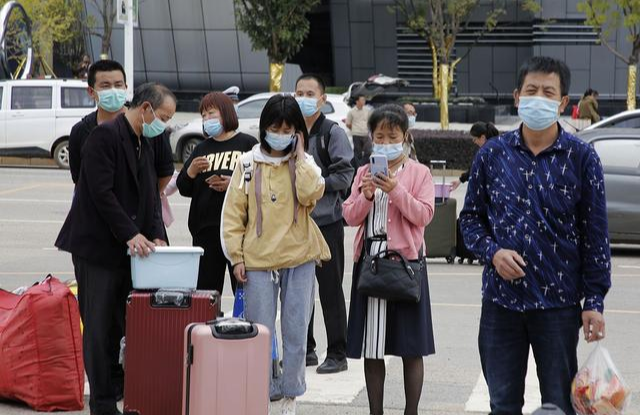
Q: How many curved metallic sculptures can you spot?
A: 1